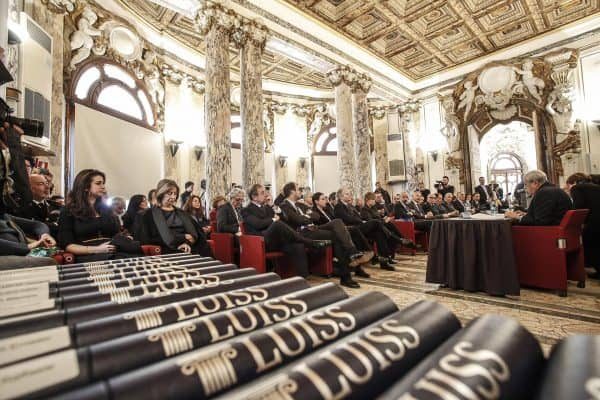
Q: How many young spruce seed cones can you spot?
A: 0